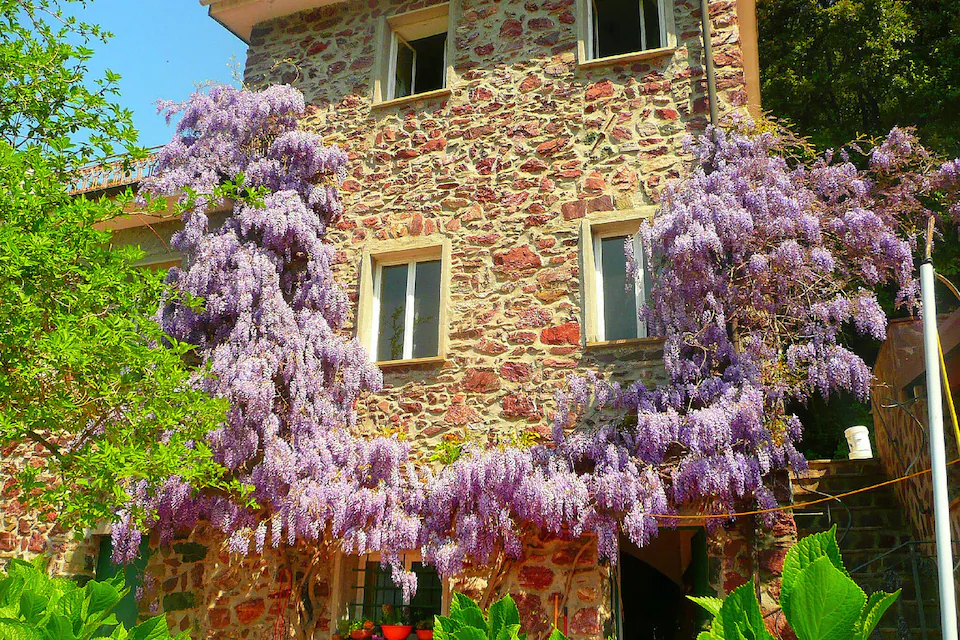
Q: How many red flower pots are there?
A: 3